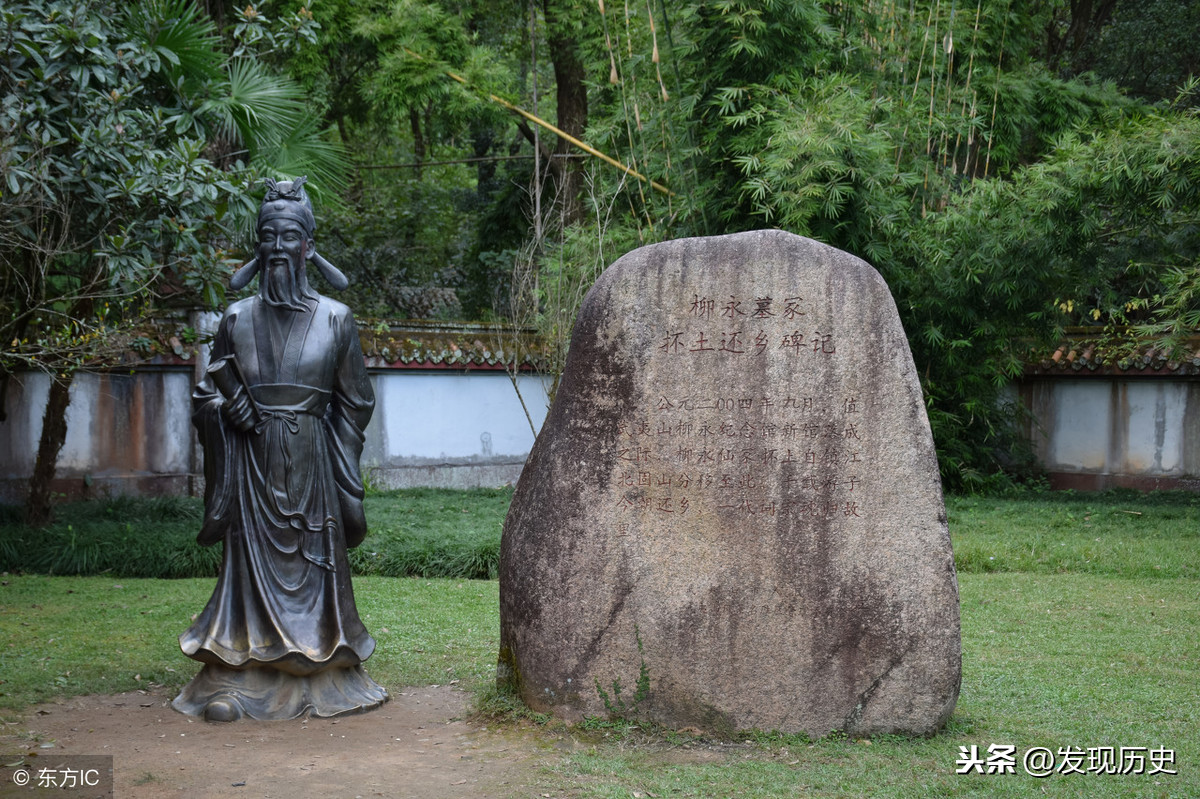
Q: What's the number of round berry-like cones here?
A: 0